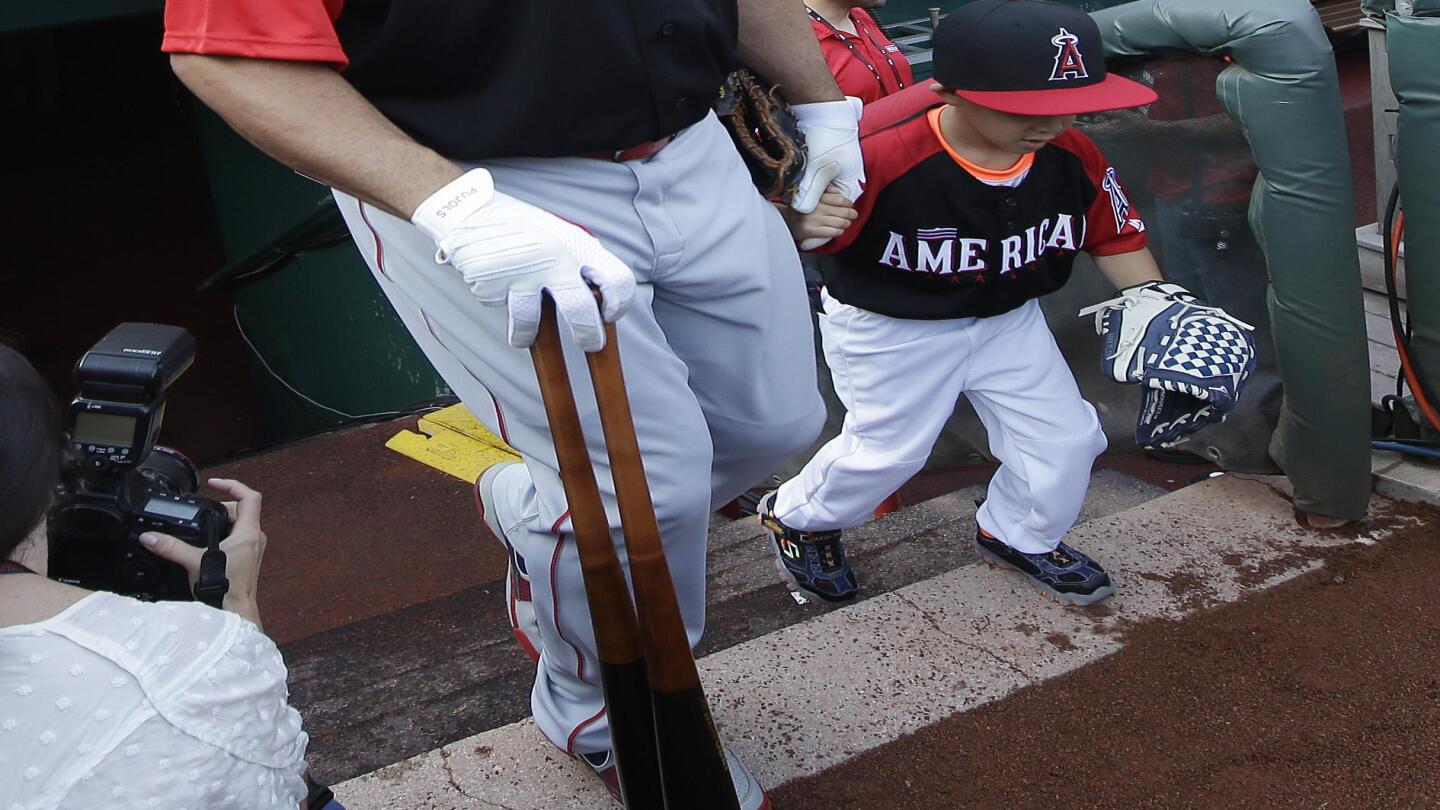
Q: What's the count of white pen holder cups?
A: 0